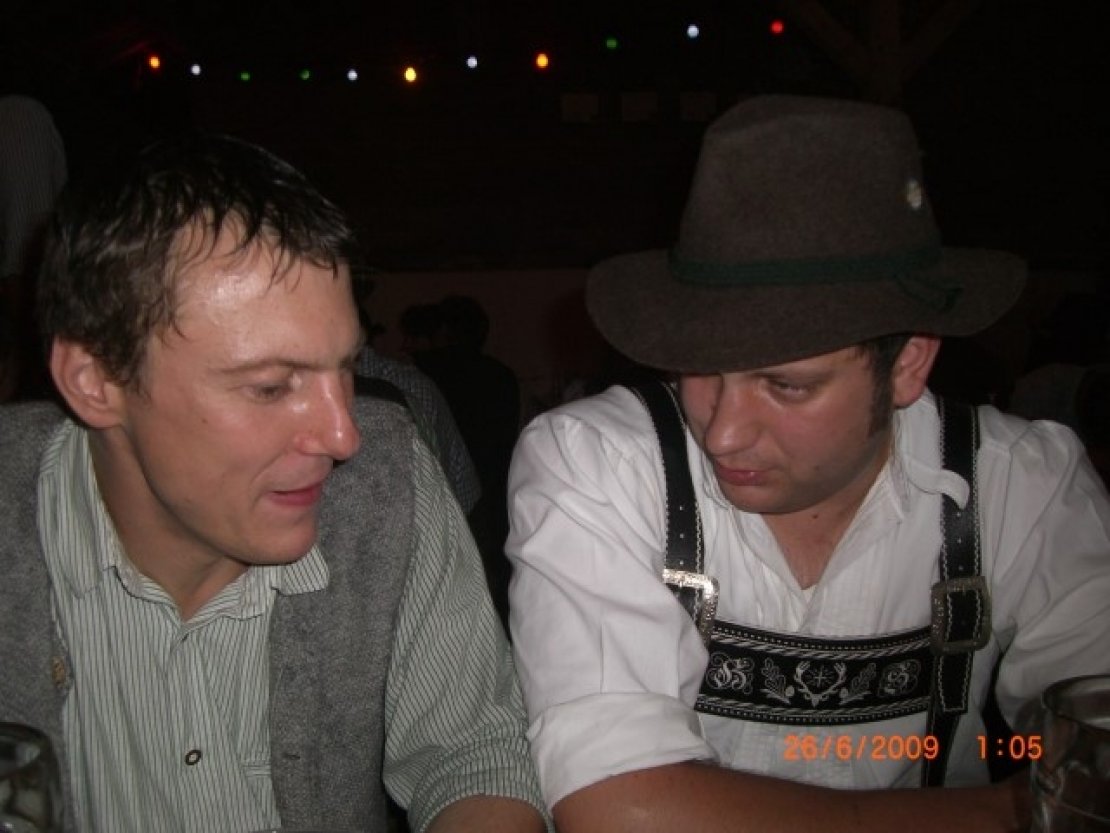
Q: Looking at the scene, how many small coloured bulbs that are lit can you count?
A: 11